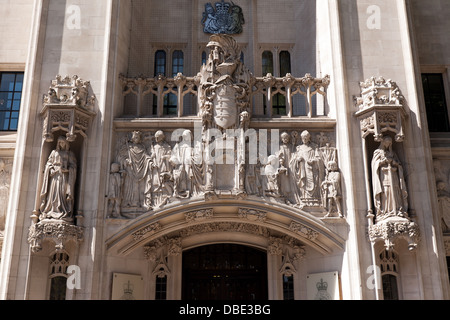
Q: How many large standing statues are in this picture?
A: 2